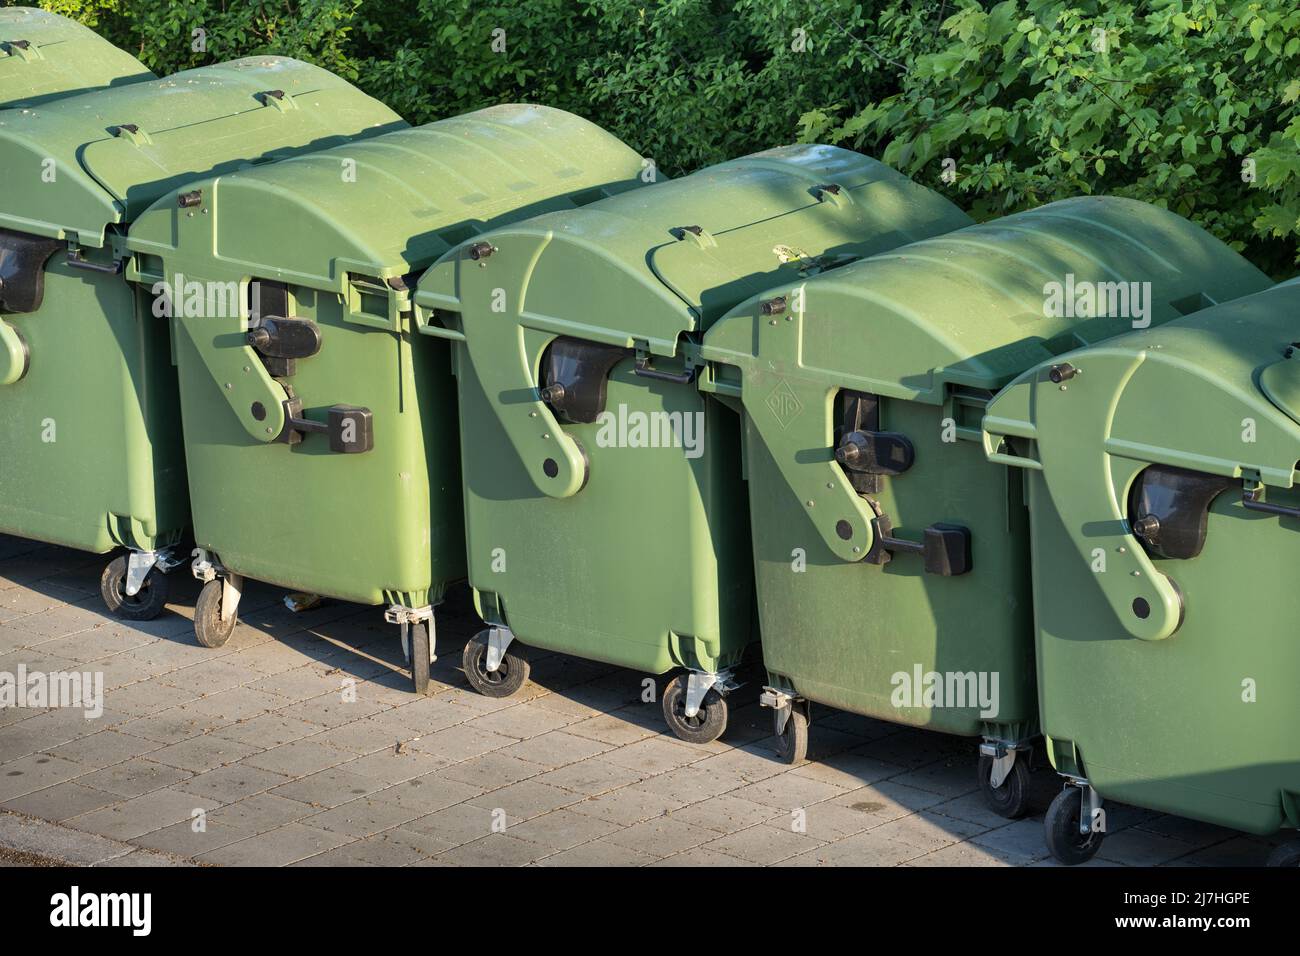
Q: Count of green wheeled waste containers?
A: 6